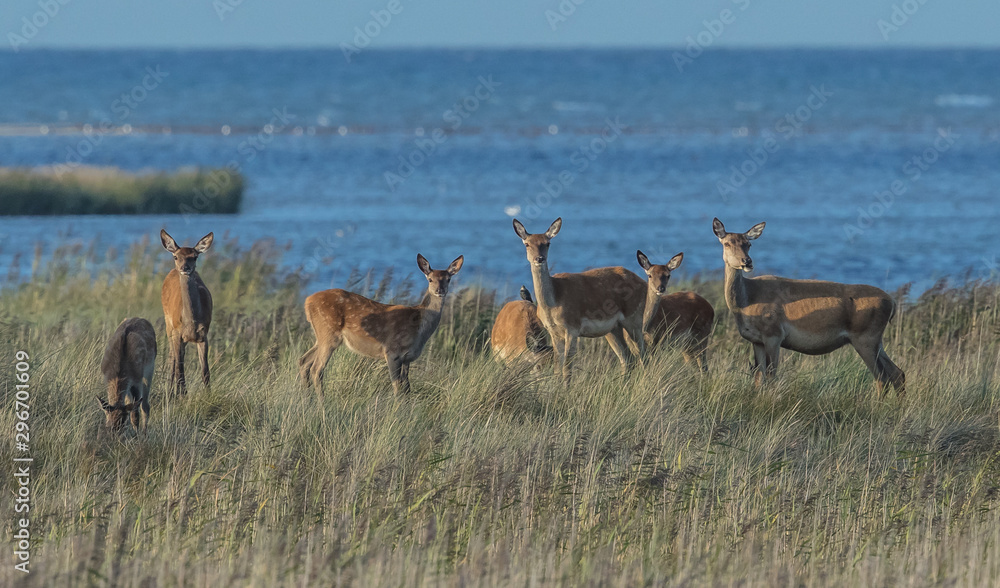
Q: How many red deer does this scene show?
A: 7